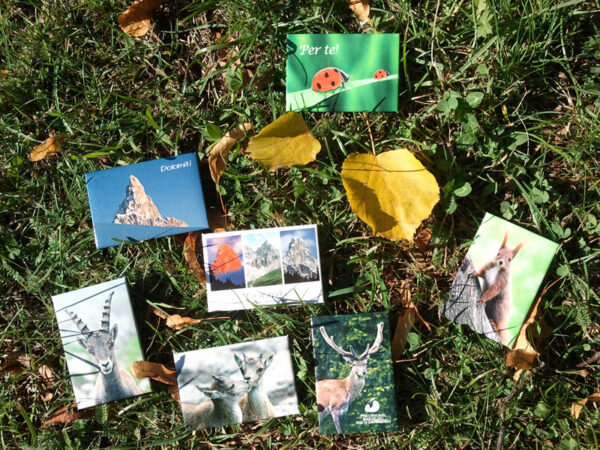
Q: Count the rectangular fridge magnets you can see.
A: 7